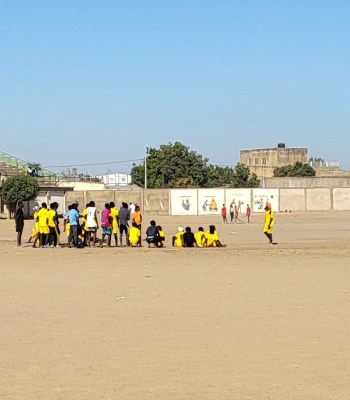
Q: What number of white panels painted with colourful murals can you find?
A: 4